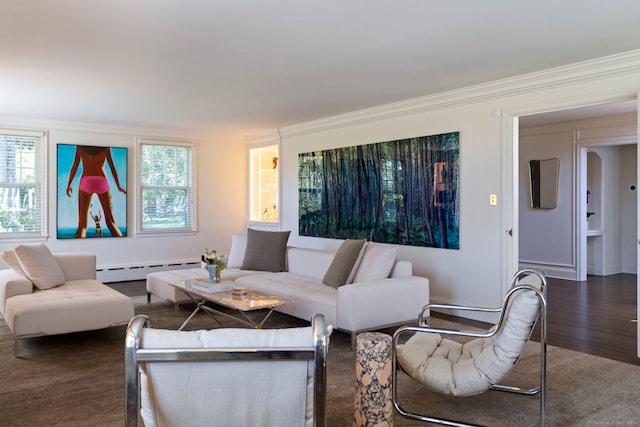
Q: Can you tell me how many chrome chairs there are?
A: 2